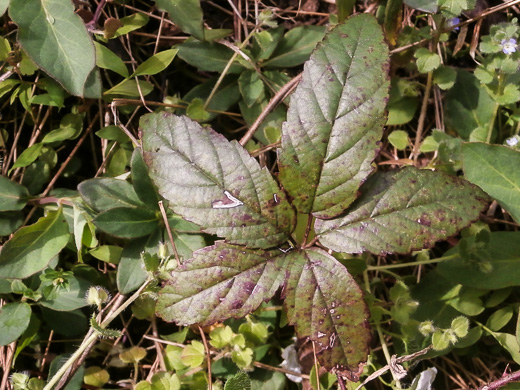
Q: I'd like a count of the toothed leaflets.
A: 5